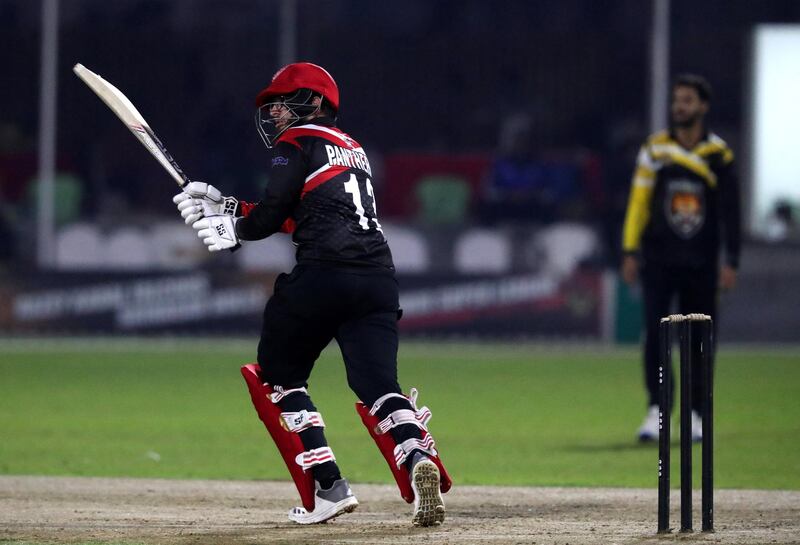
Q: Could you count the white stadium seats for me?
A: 7